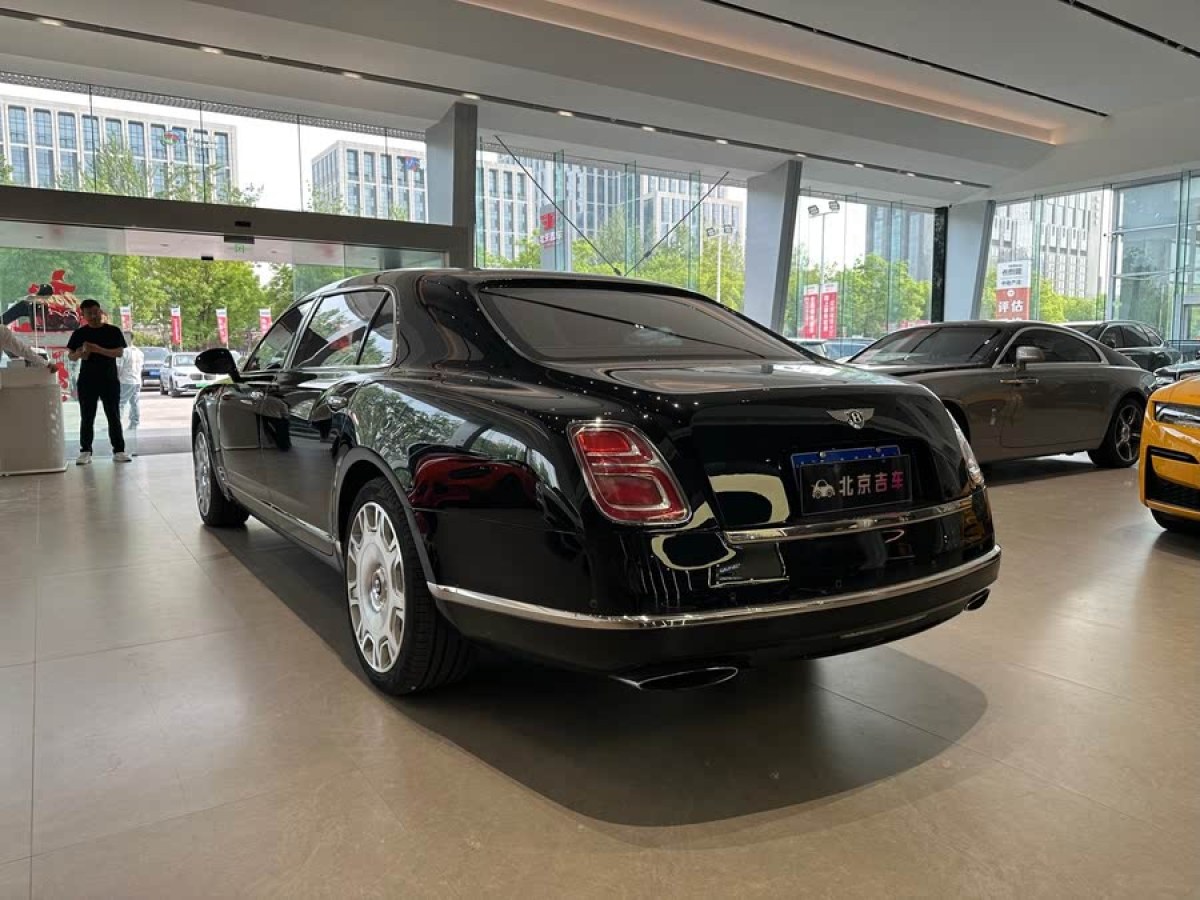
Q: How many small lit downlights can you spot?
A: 11